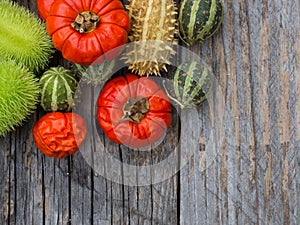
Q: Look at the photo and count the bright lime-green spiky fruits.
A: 2